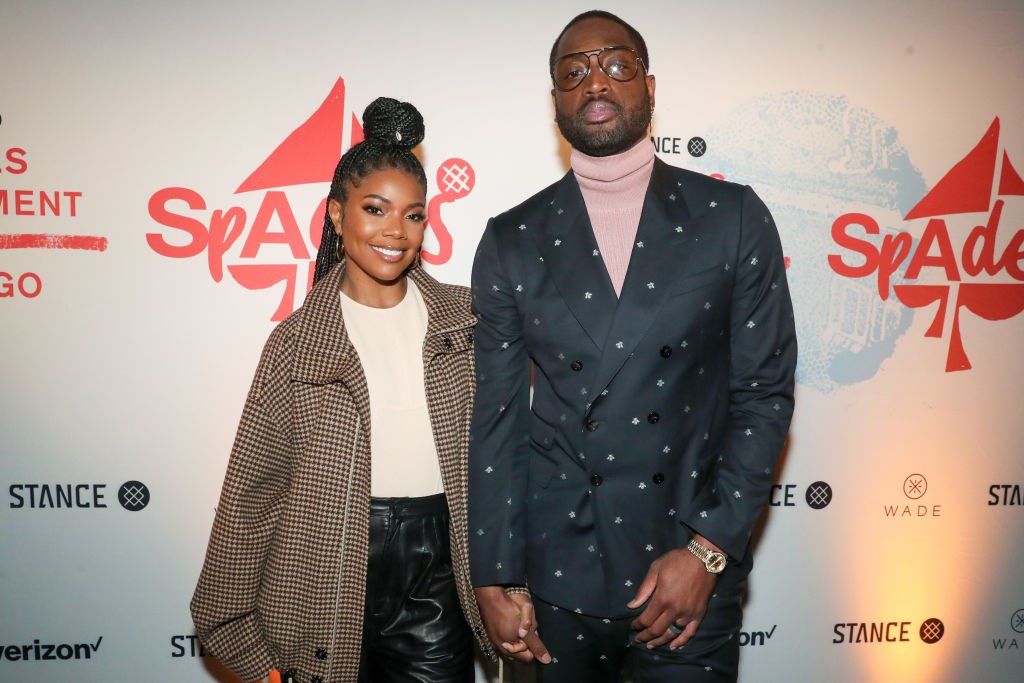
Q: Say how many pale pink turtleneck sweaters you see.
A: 1